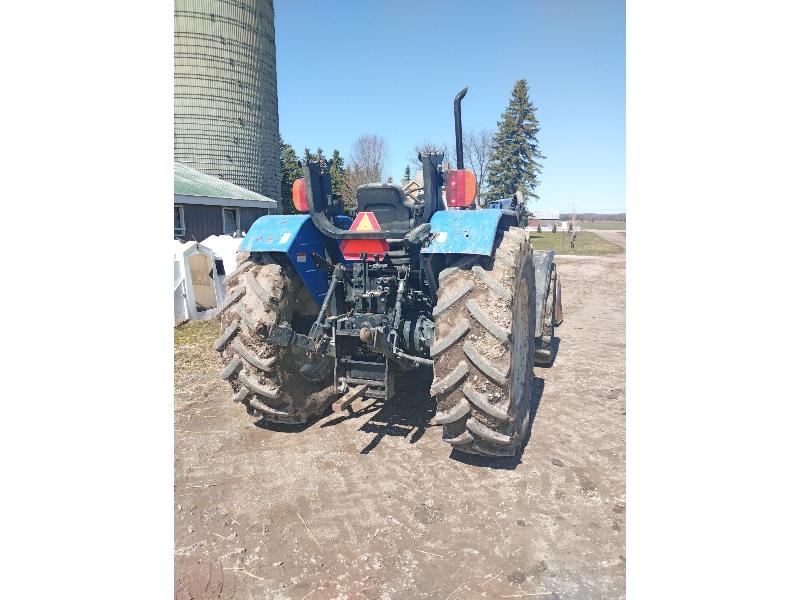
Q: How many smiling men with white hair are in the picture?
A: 0